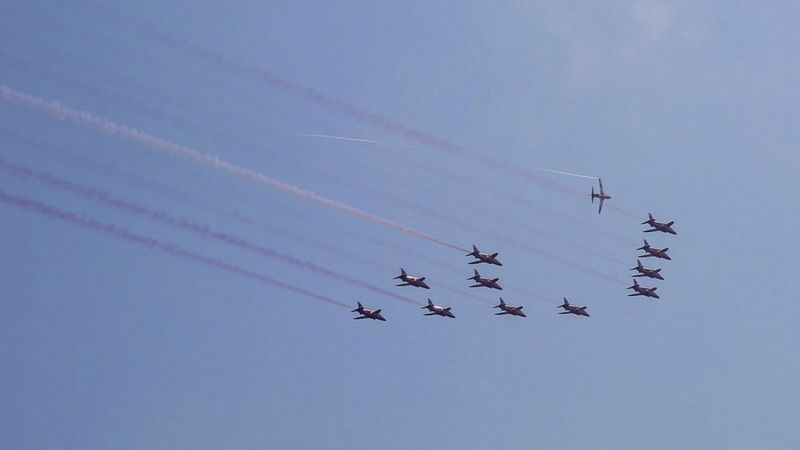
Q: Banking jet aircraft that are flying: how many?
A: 1